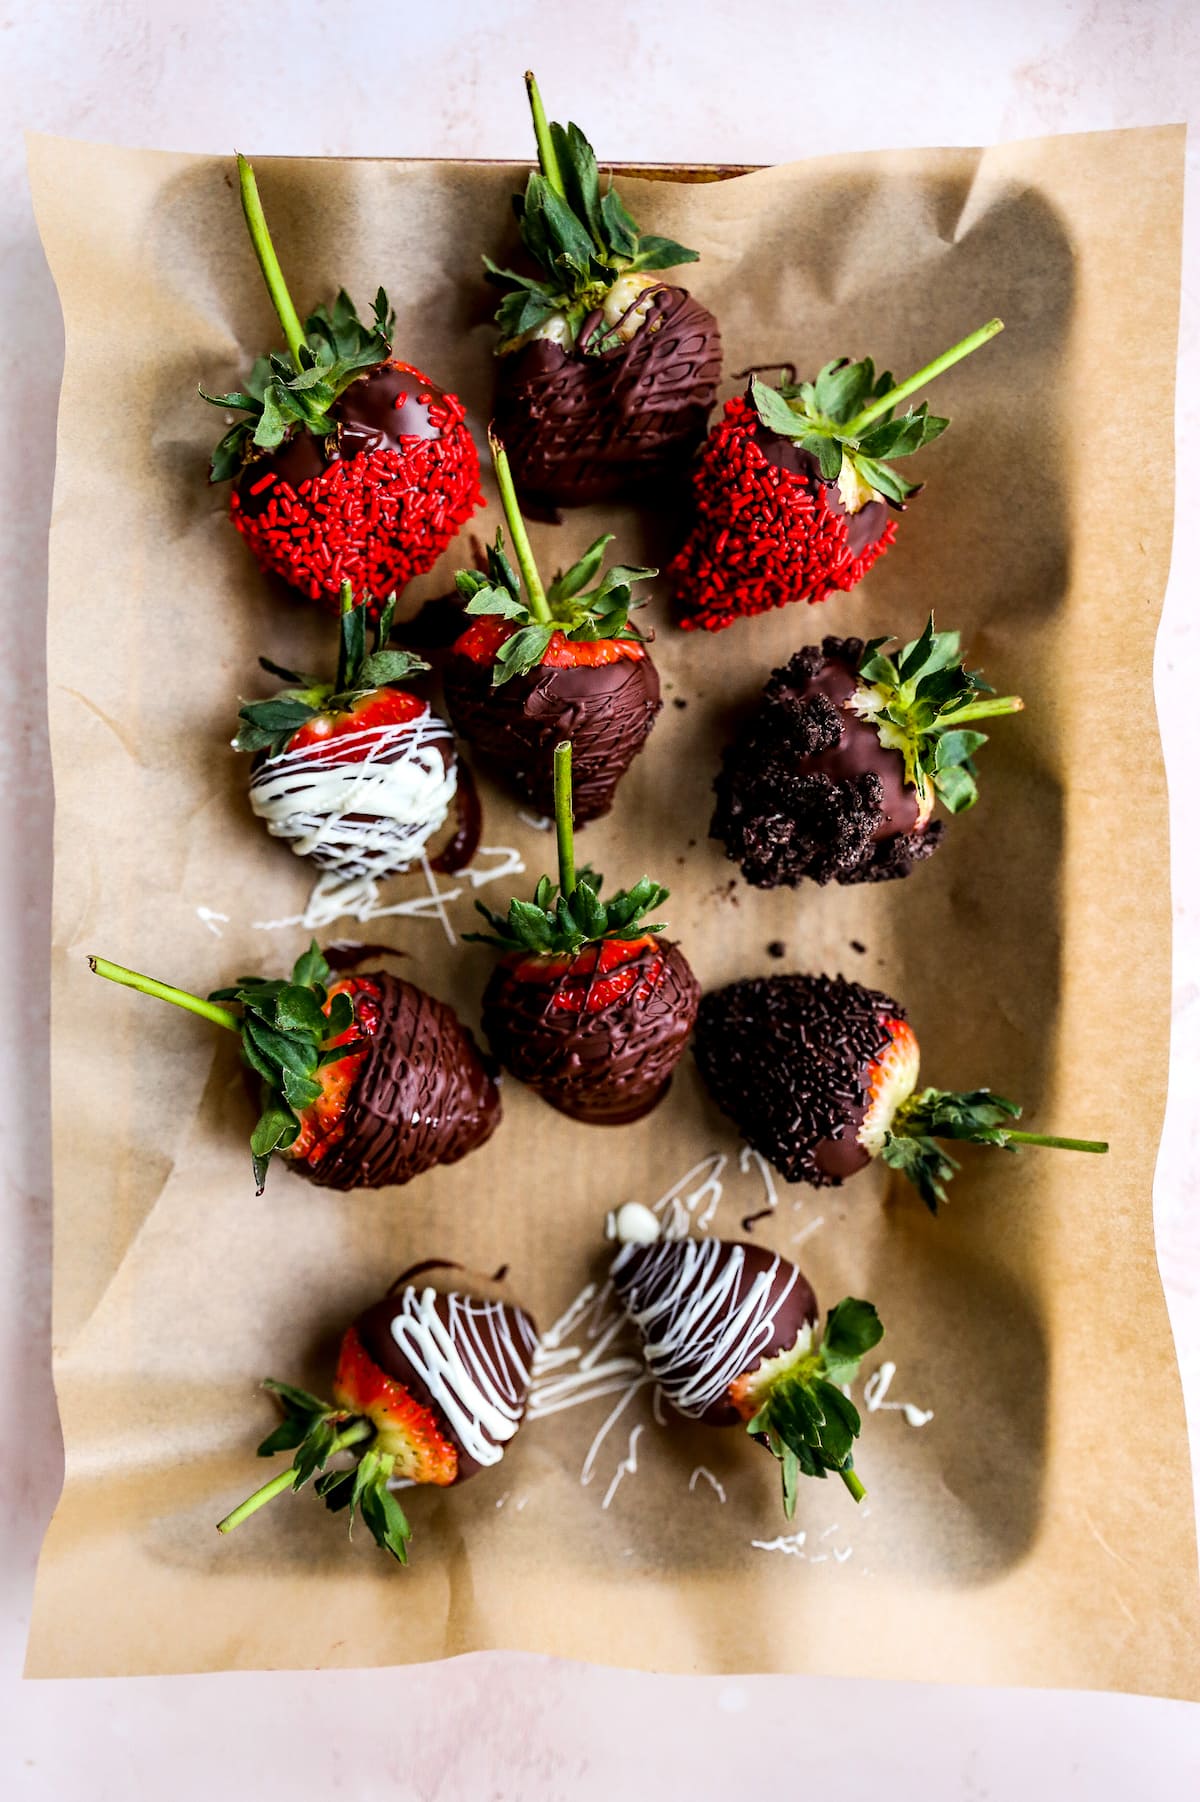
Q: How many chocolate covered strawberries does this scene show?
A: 11